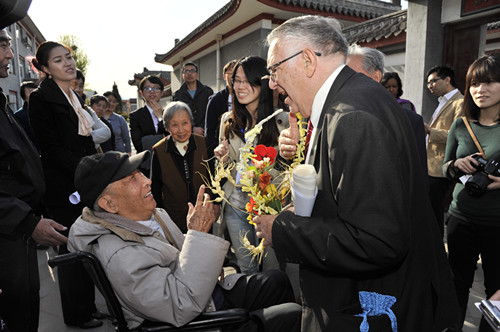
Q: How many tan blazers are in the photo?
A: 1